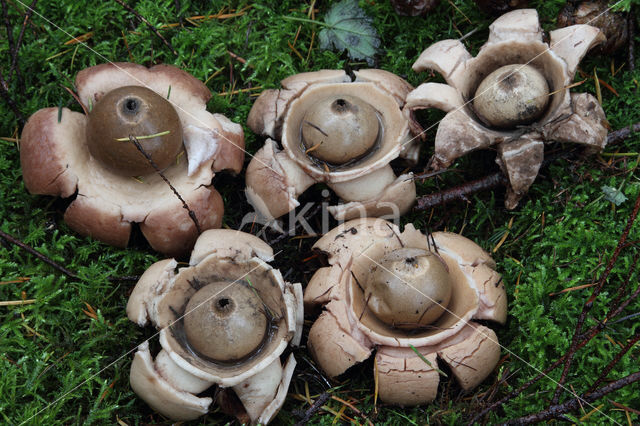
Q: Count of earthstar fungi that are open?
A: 5